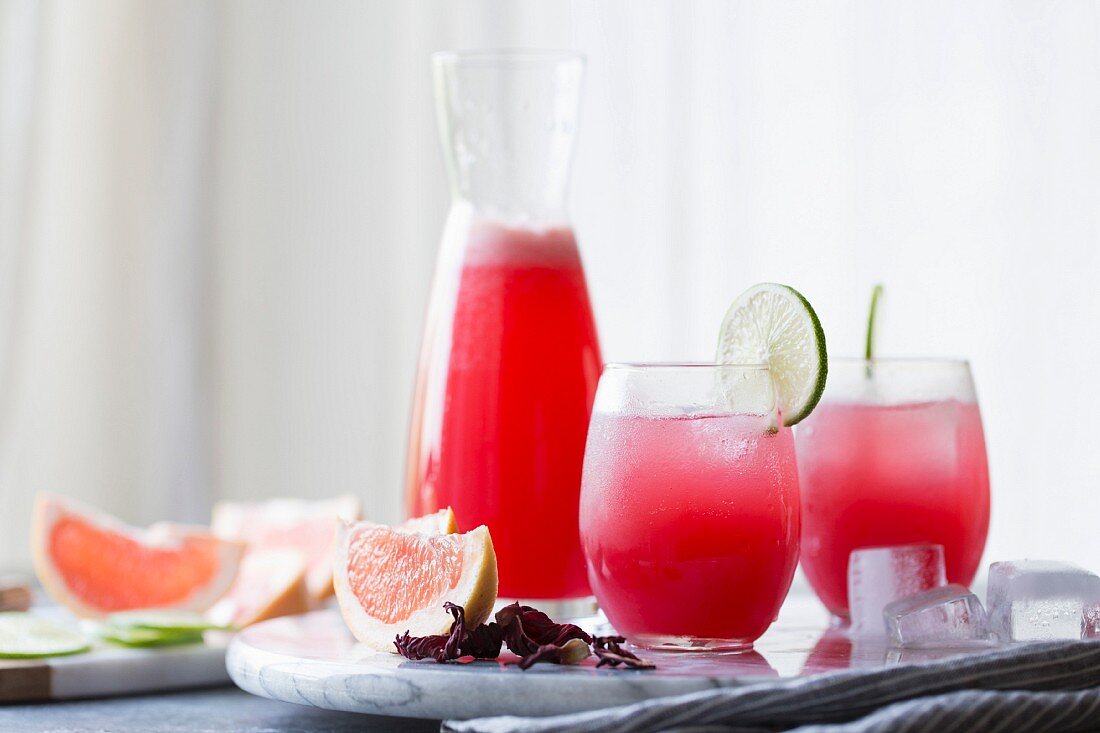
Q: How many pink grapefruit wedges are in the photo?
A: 5